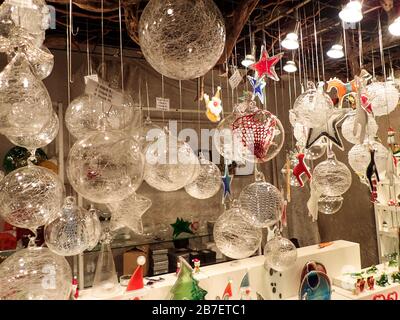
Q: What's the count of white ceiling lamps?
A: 6